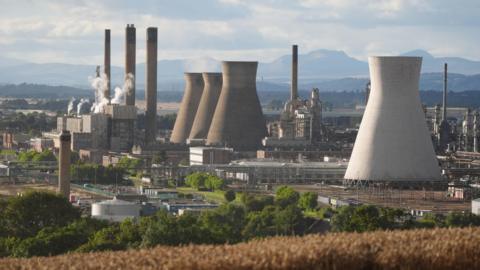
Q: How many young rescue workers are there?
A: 0